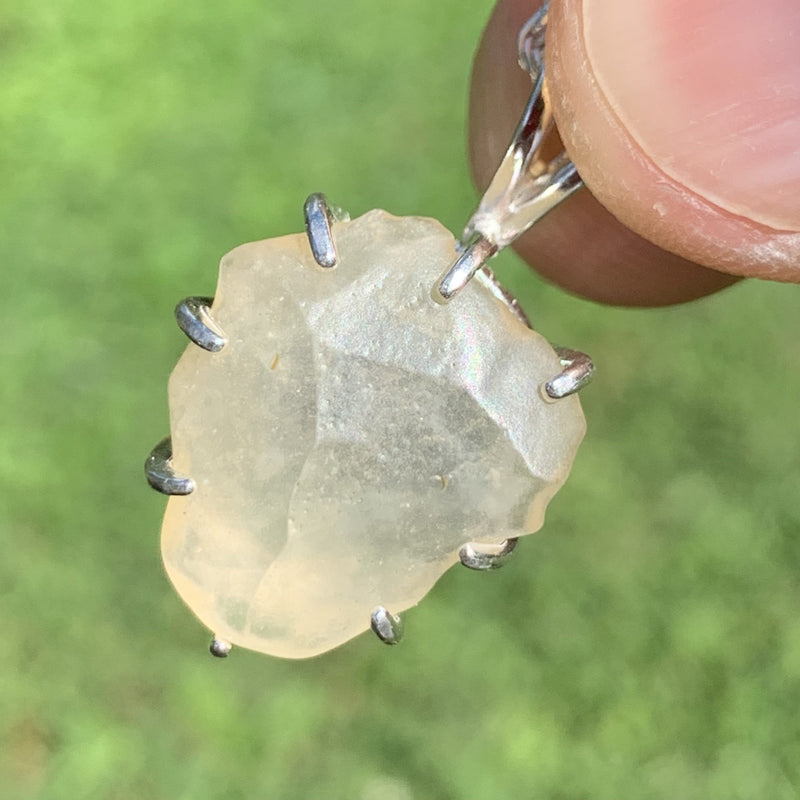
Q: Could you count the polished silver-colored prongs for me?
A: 8